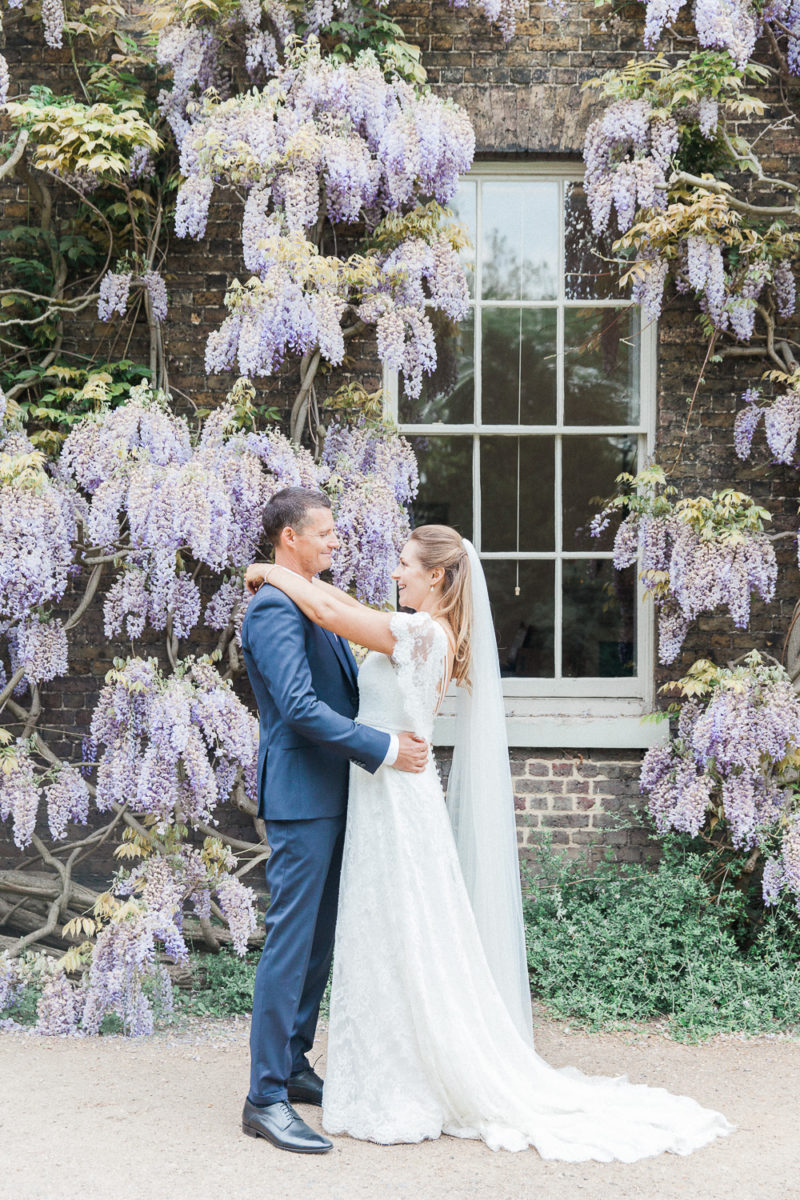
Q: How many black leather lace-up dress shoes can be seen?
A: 2